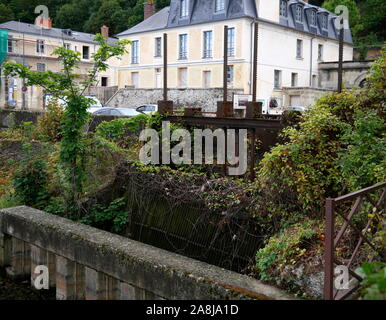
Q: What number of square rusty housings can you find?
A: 3